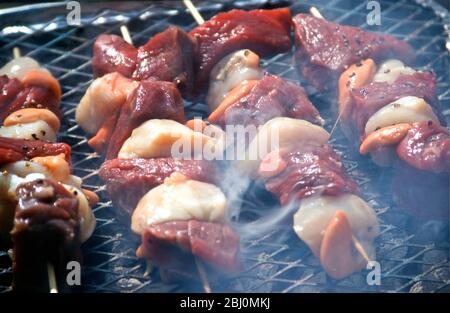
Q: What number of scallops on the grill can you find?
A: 12